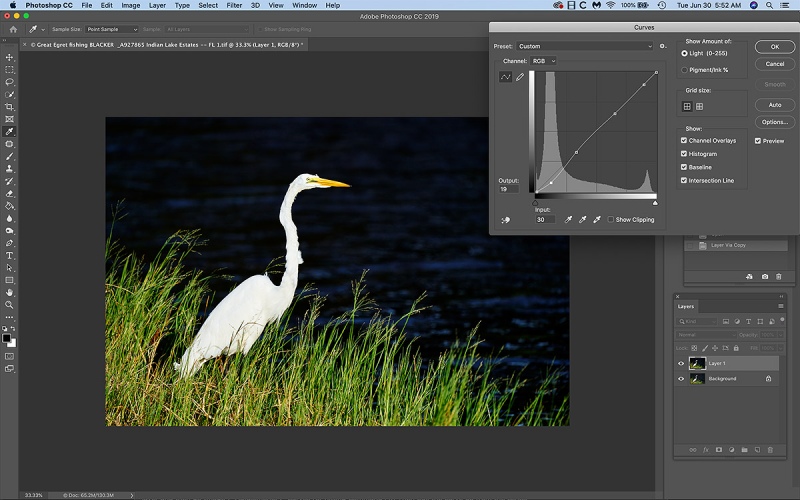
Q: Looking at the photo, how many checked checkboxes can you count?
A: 5